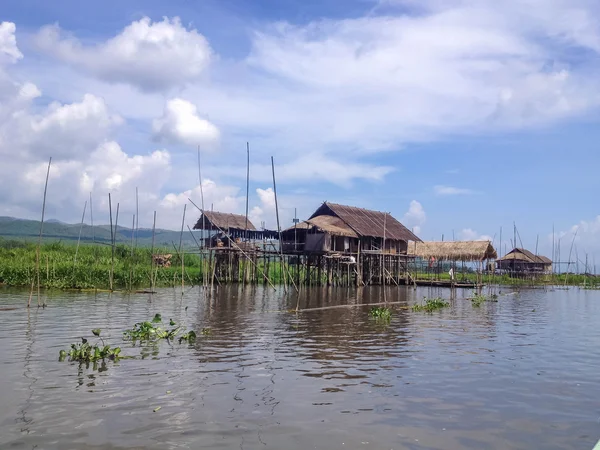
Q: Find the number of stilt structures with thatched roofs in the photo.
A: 4